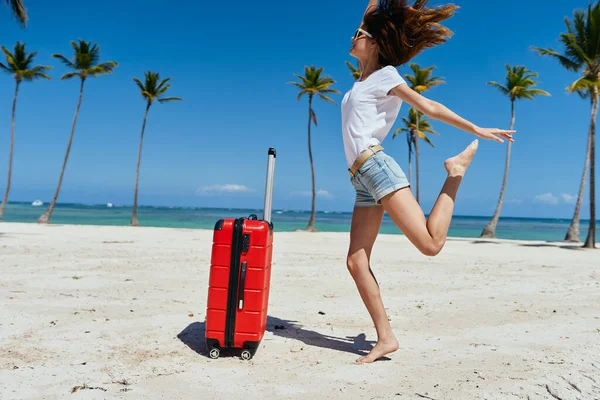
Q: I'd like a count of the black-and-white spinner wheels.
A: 2